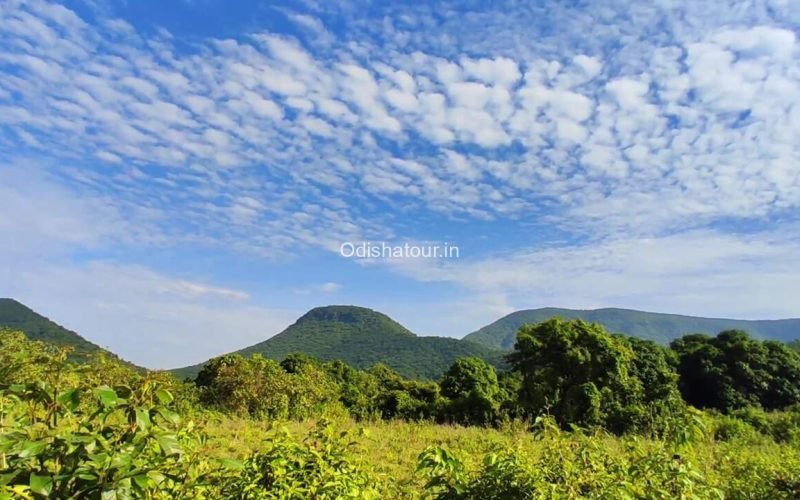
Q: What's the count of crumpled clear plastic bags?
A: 0